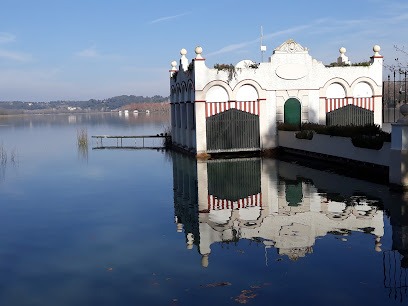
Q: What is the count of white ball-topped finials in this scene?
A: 5